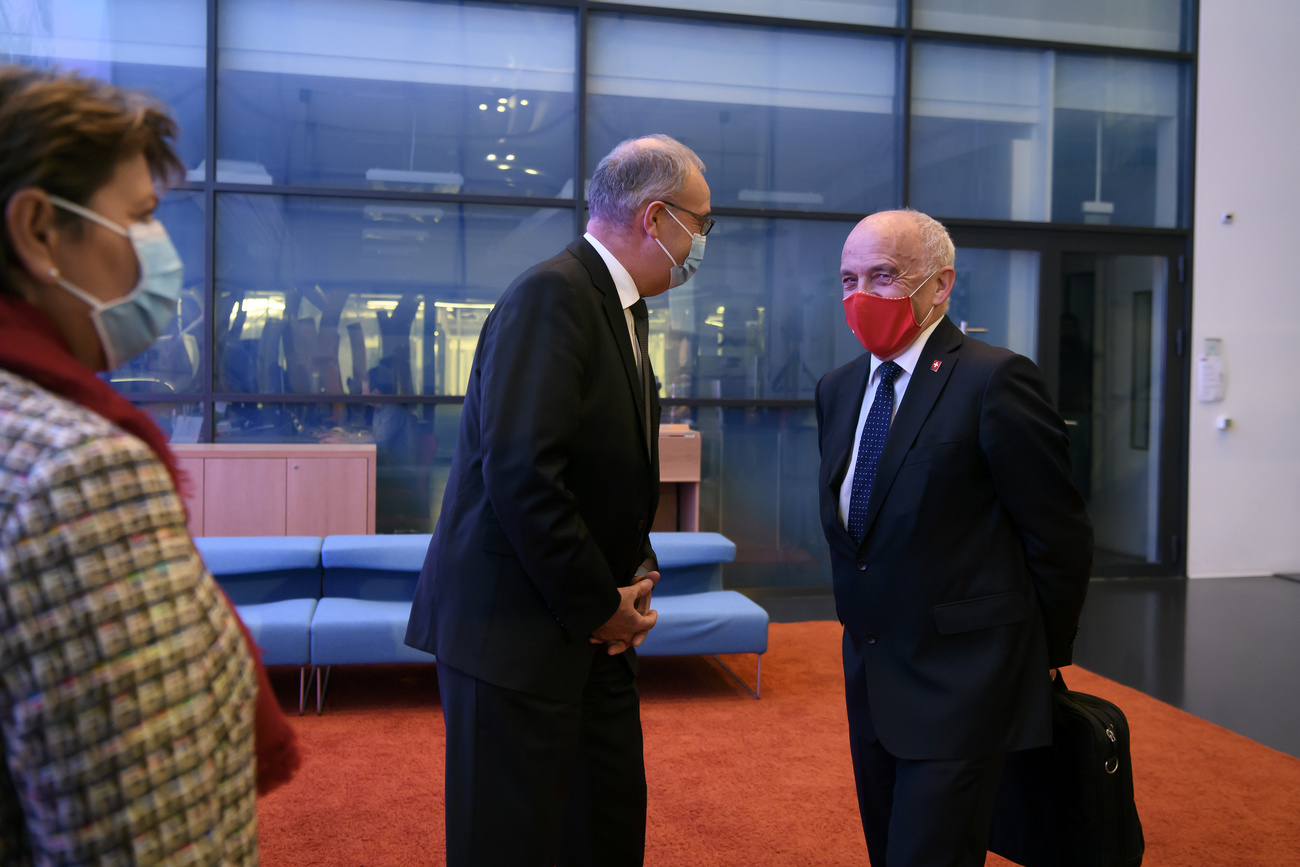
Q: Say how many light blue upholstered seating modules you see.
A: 3